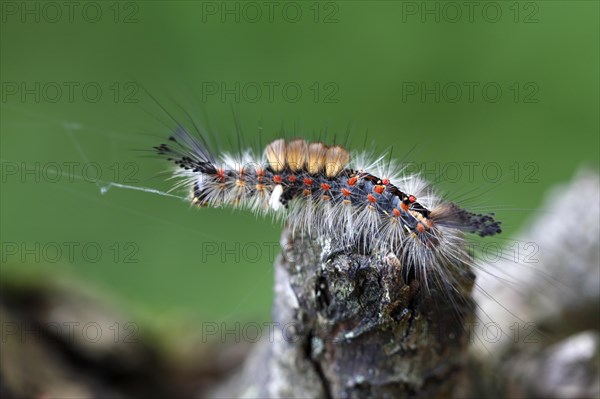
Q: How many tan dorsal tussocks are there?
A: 4